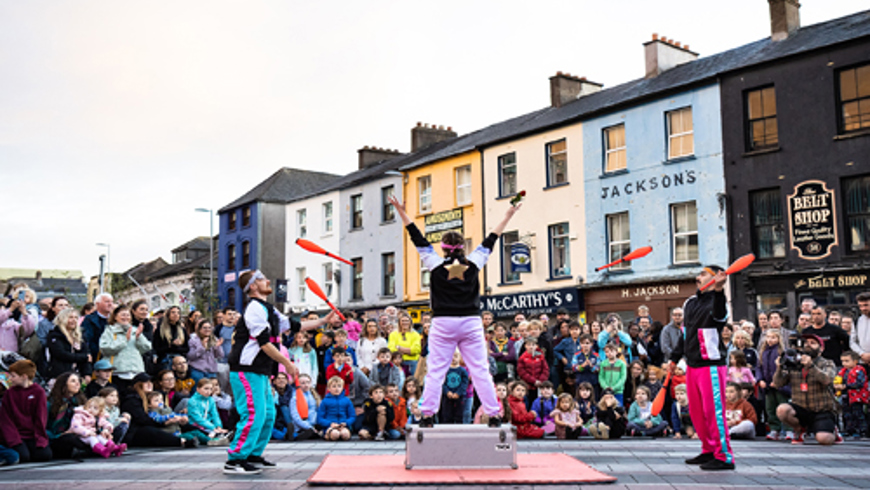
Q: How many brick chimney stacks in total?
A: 5